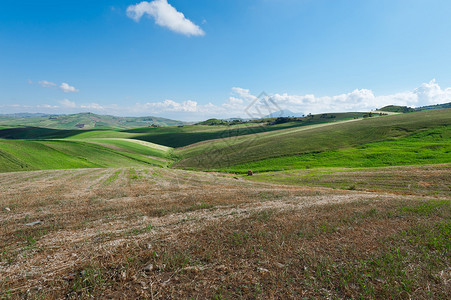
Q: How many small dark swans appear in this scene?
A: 0